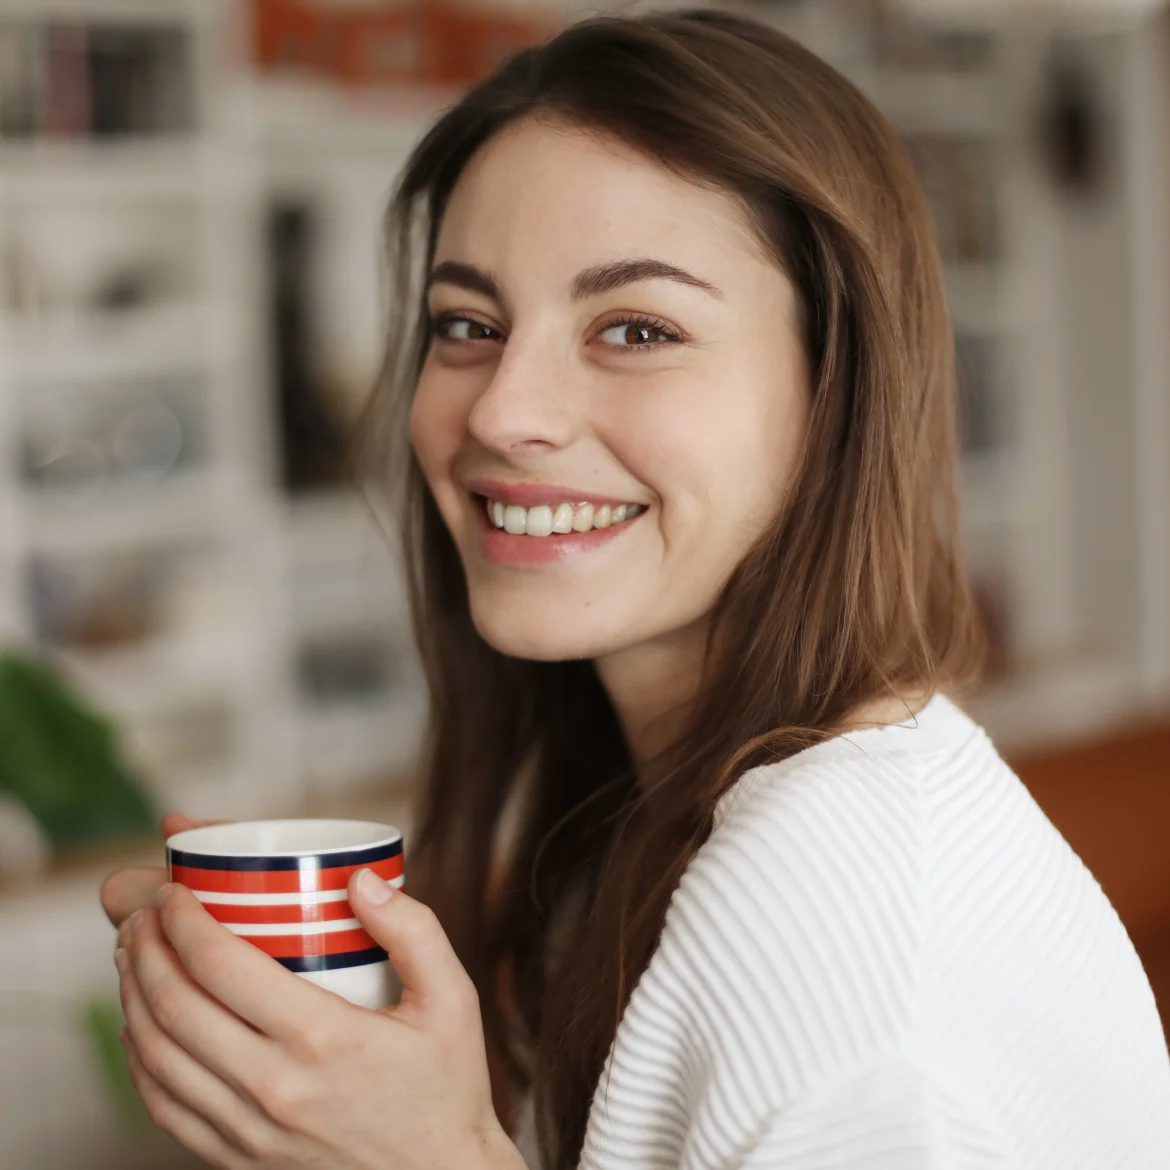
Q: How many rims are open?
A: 1